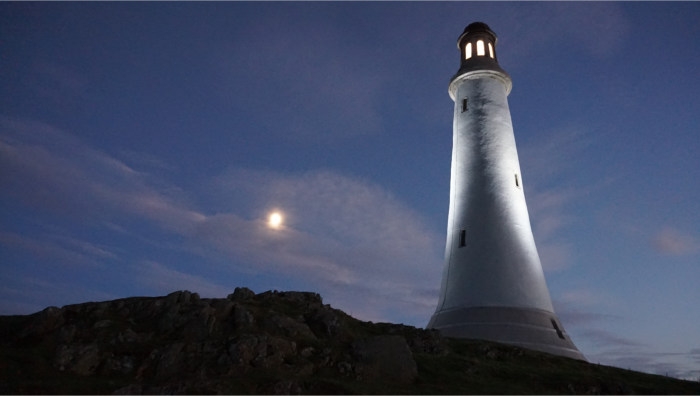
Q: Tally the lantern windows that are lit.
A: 3